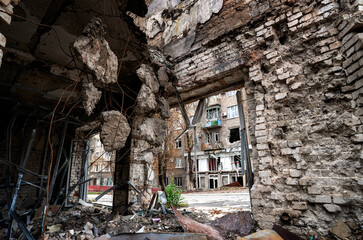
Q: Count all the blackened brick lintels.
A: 1